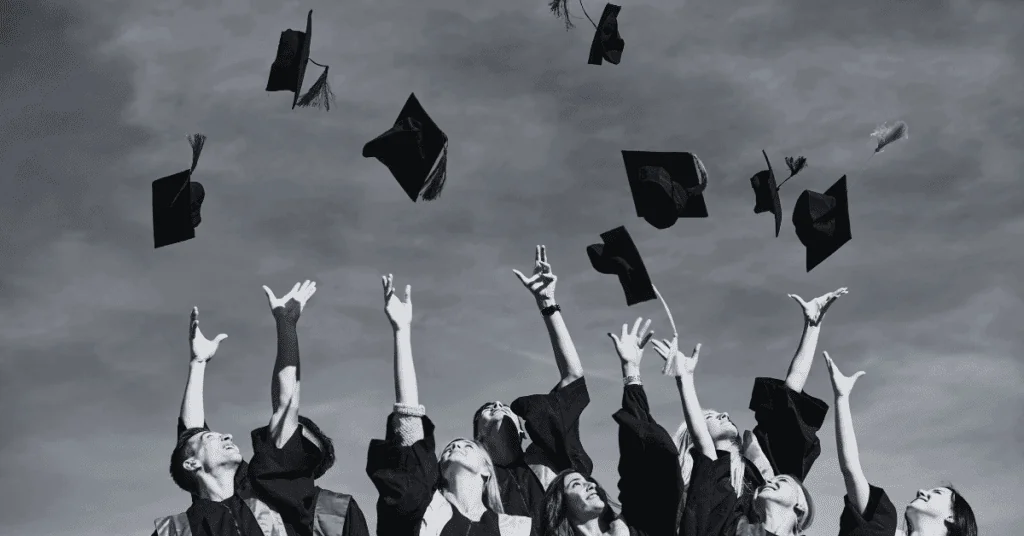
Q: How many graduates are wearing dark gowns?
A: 8